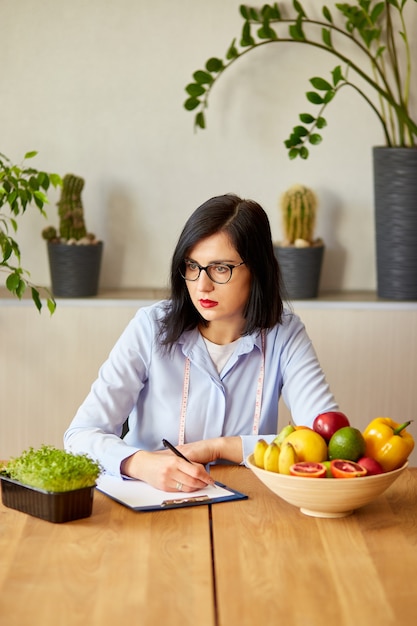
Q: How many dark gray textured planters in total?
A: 3